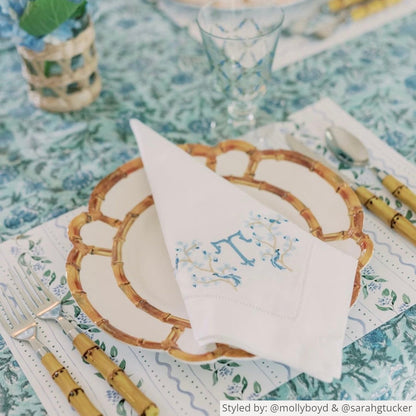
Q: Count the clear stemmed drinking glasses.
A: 1